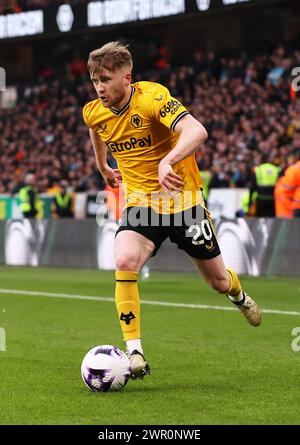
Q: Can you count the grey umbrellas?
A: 0